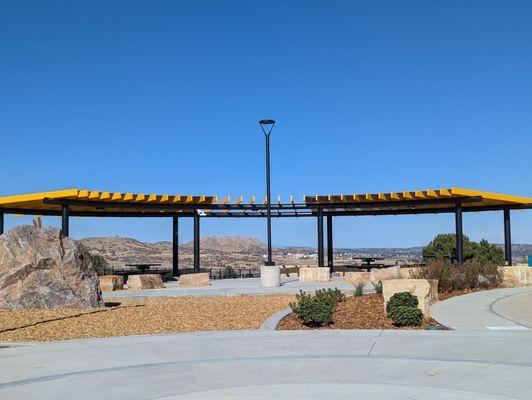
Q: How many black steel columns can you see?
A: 8